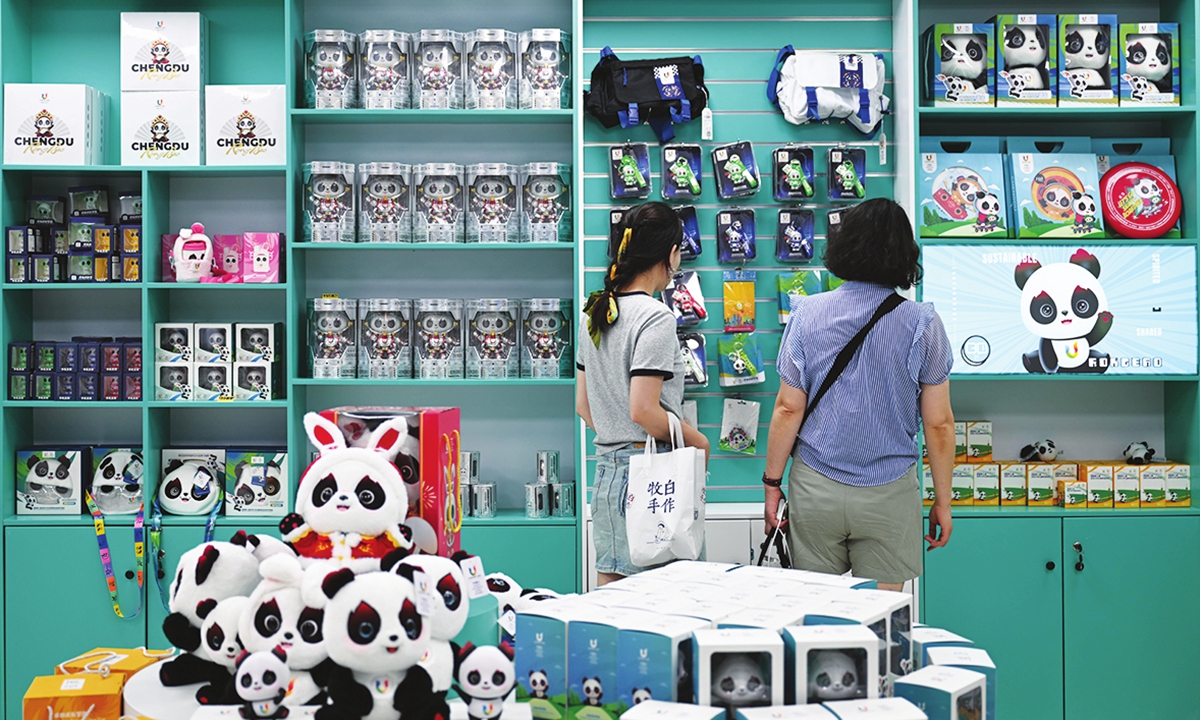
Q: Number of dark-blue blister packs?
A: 12